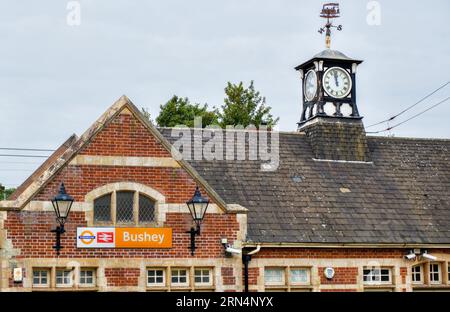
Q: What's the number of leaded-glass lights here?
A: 3